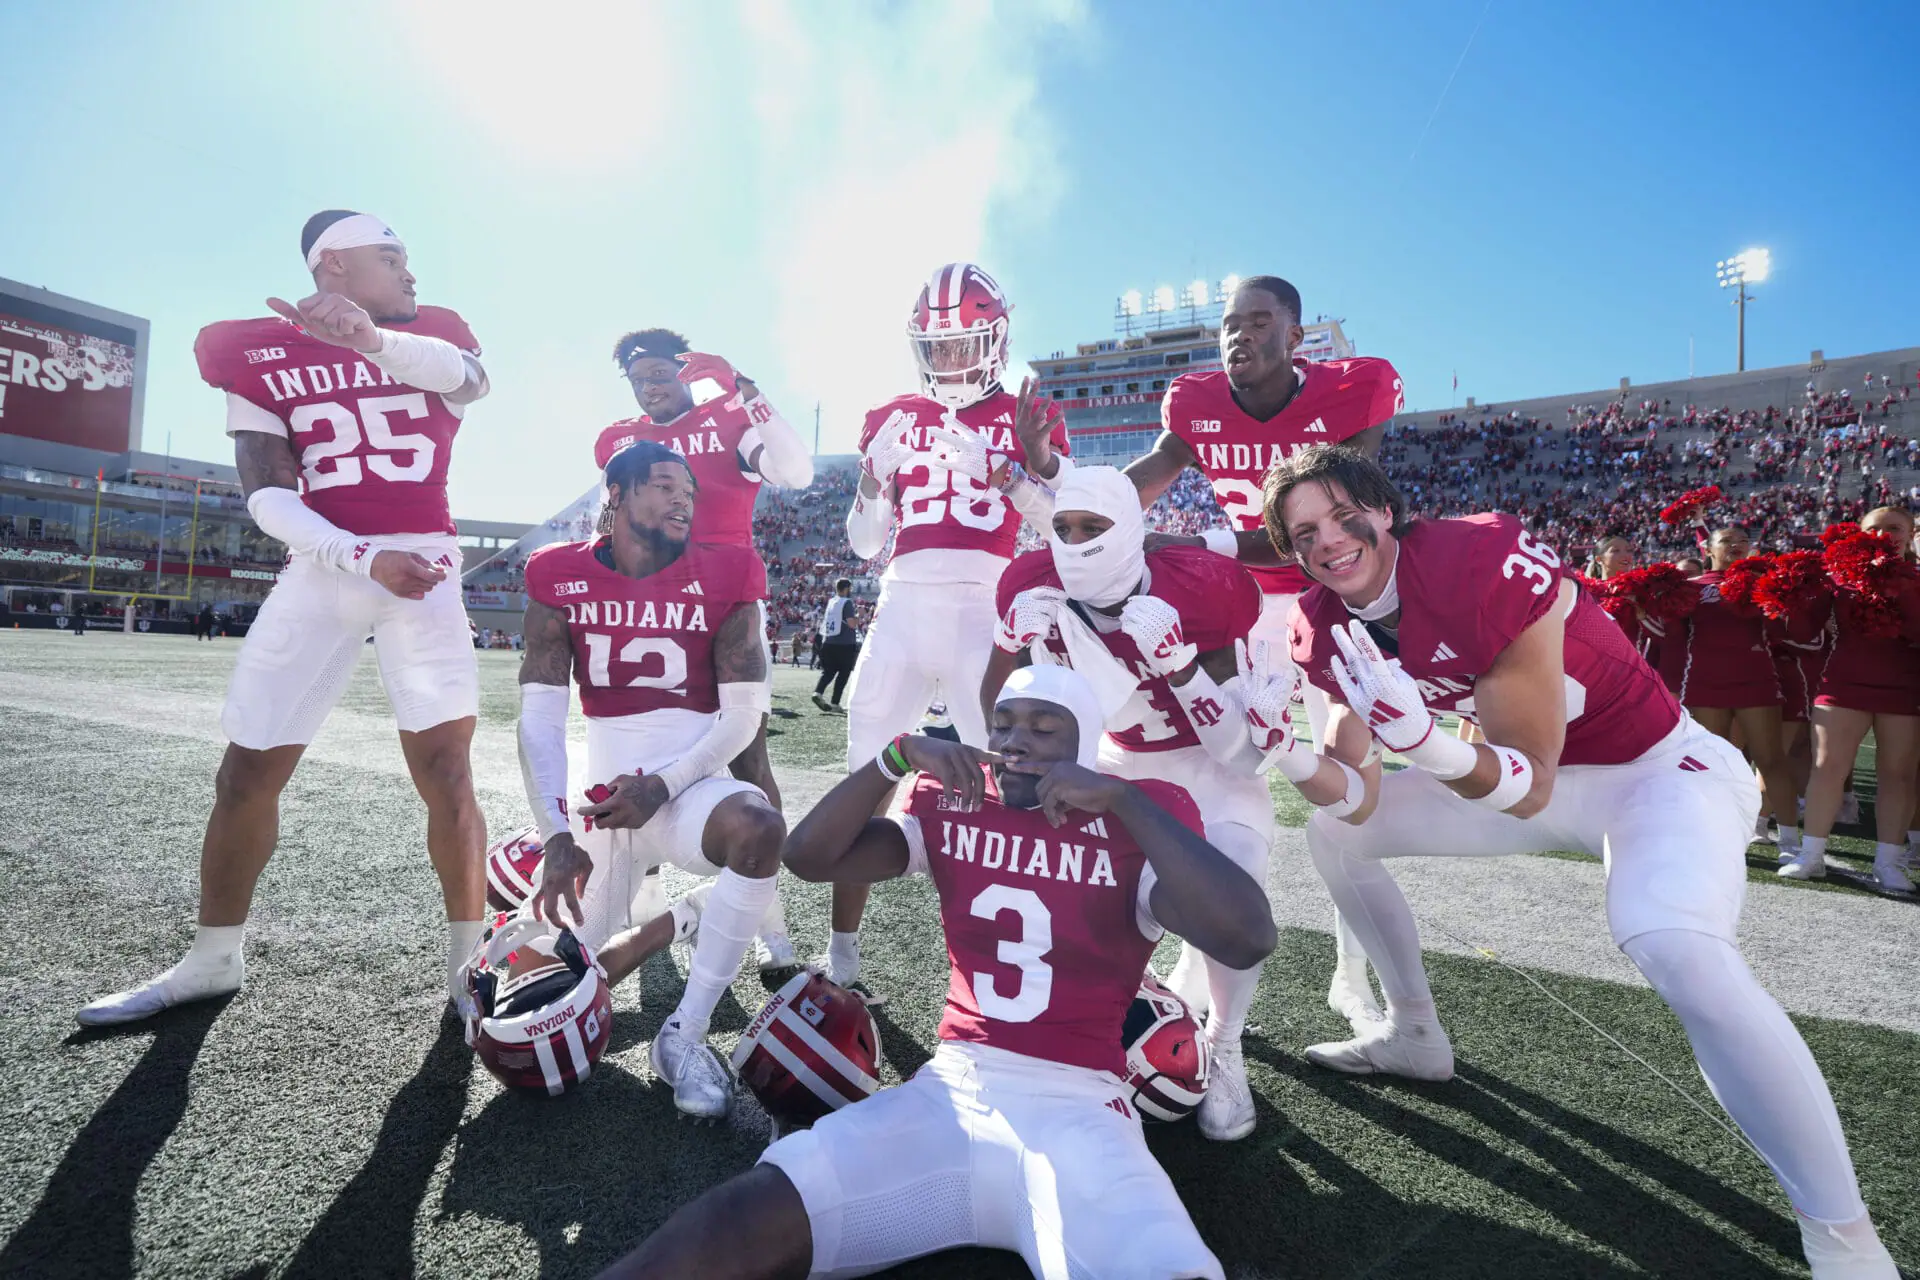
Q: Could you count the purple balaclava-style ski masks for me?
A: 0